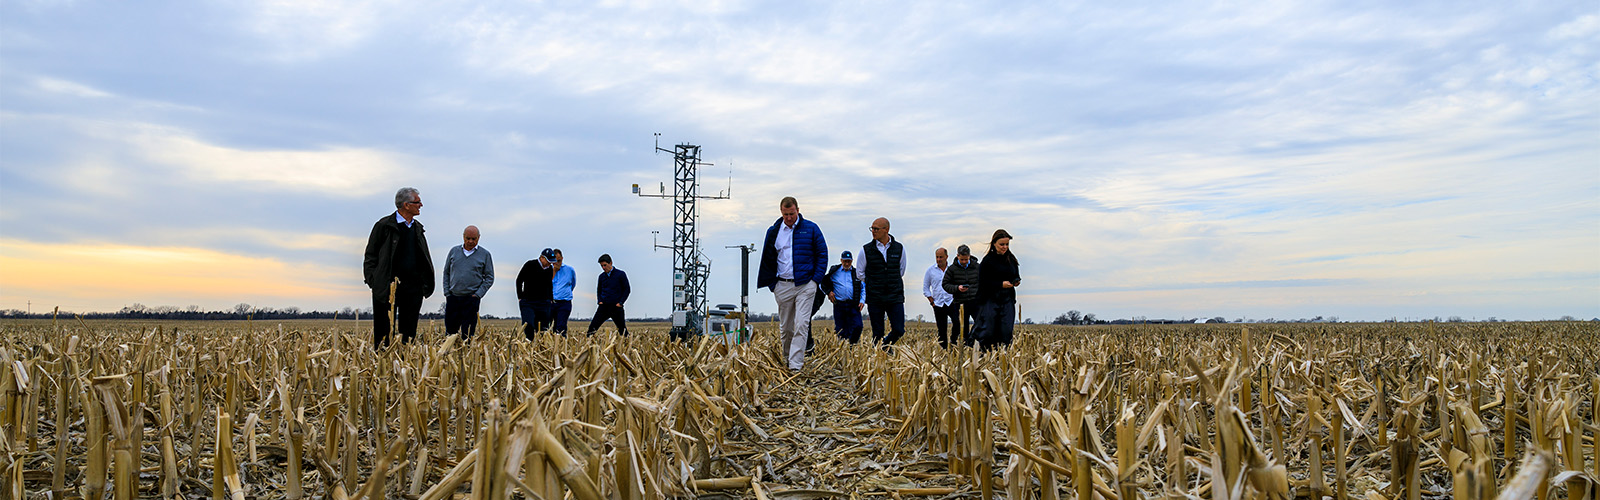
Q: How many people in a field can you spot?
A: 11